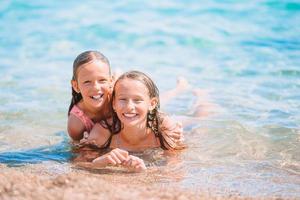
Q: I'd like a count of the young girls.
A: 2